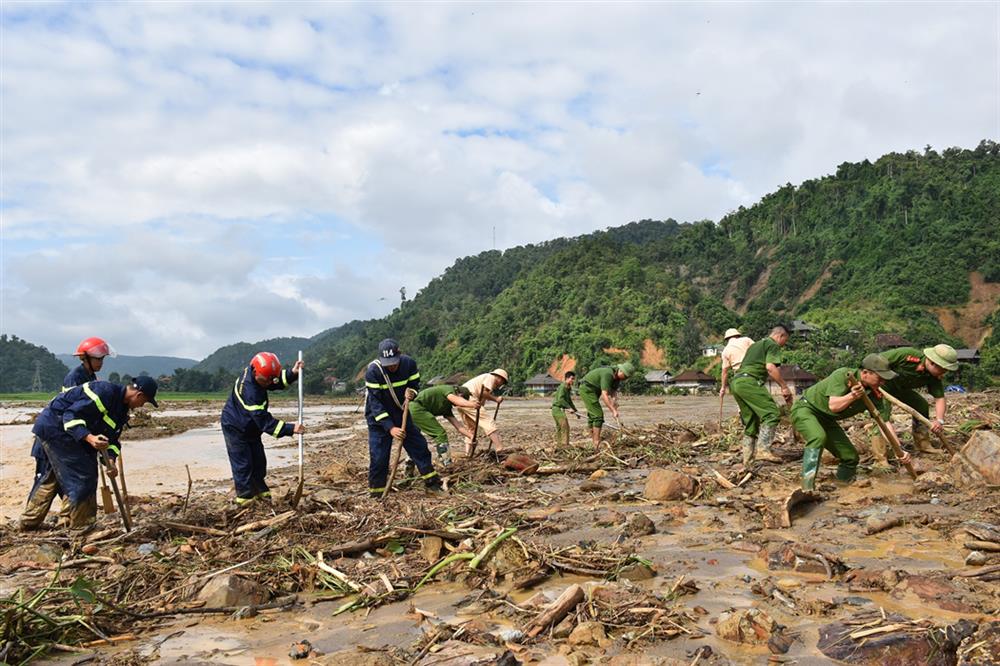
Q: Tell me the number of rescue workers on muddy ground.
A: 12